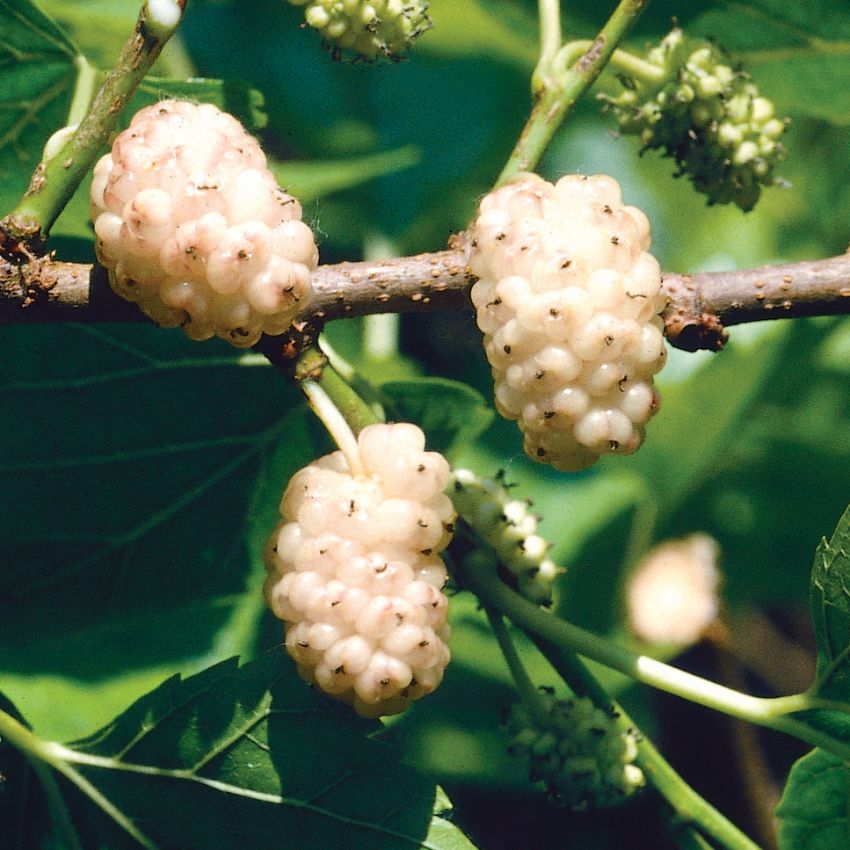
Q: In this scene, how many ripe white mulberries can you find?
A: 3